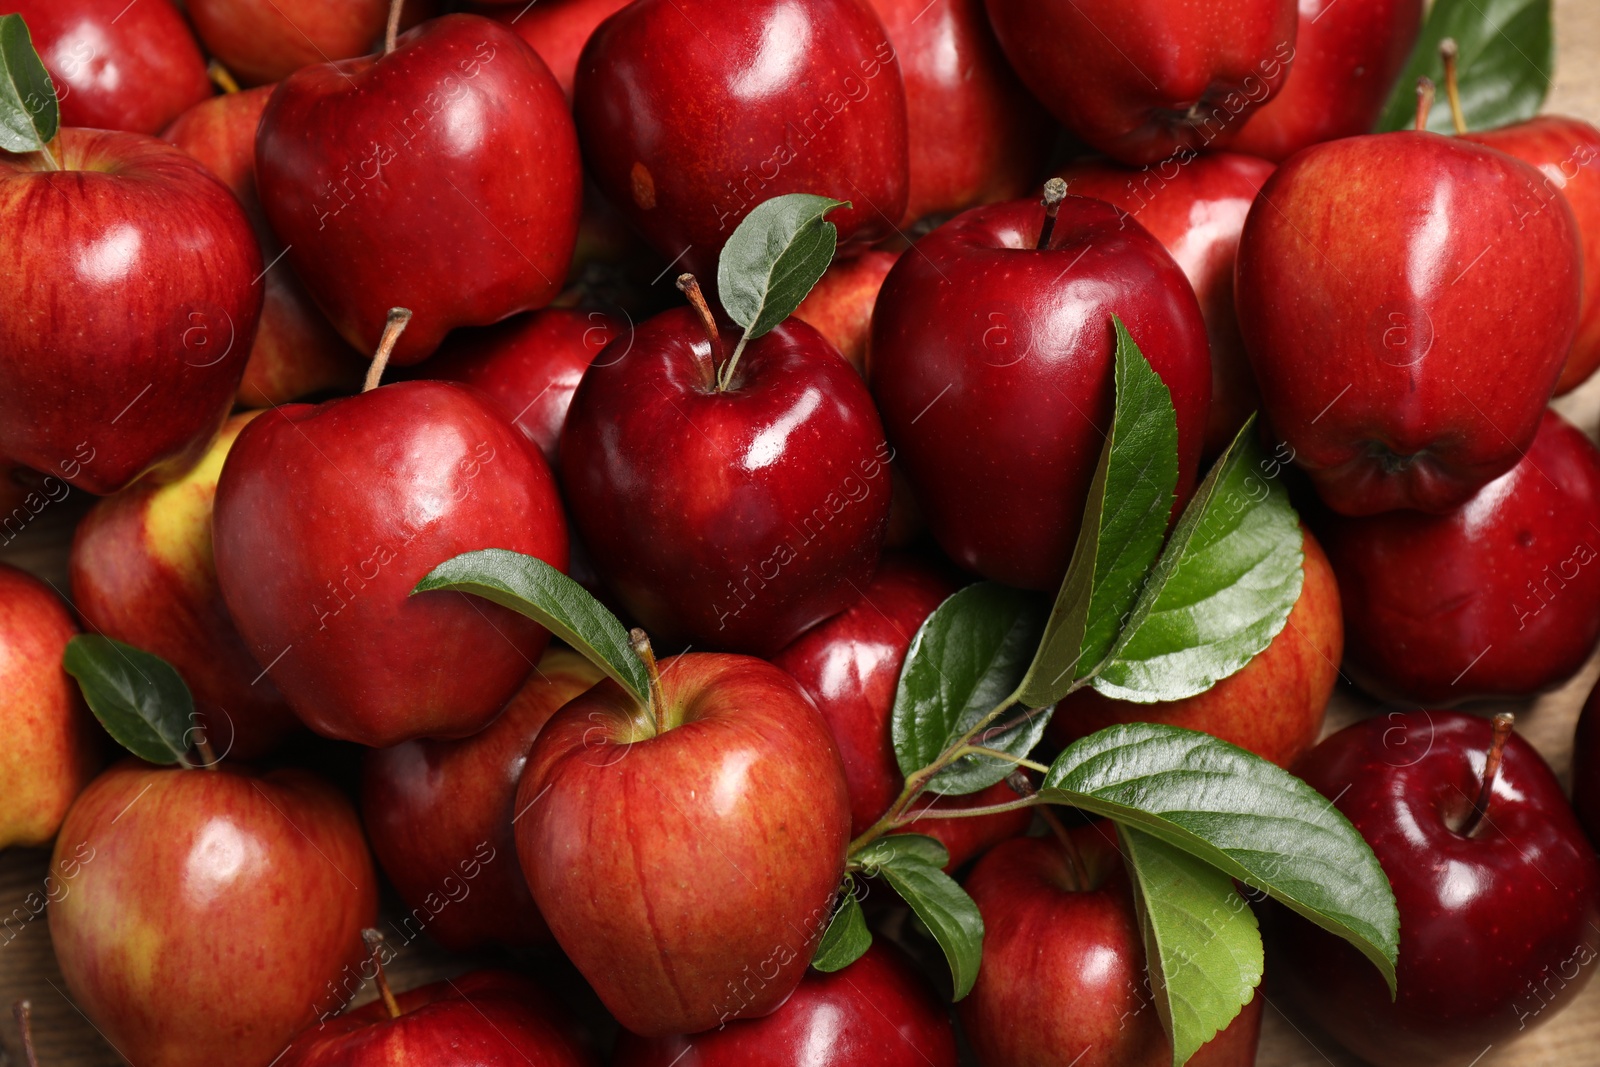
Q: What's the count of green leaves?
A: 13